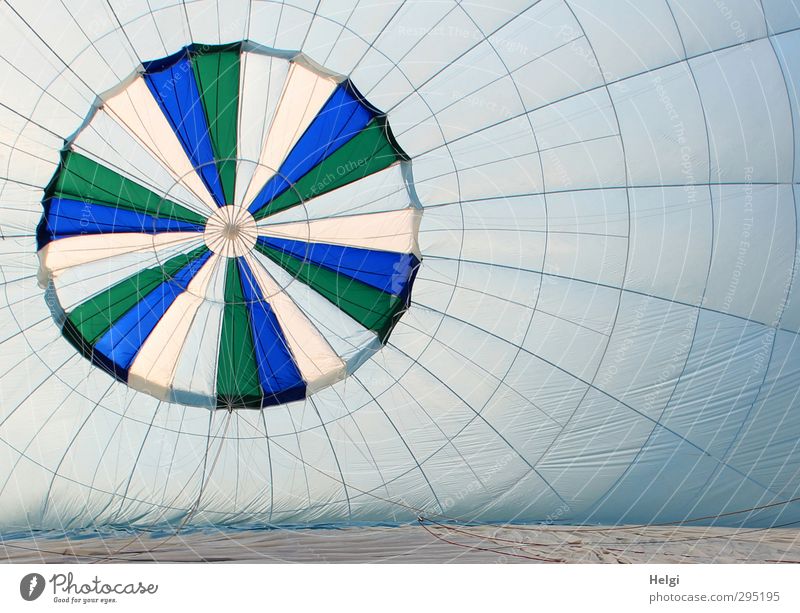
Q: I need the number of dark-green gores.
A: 6